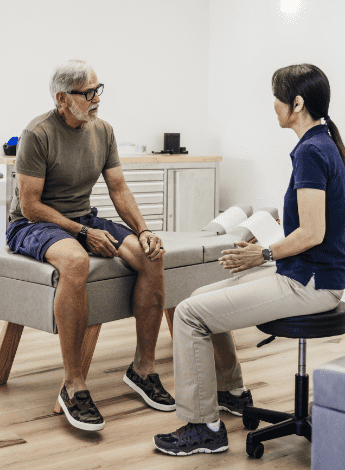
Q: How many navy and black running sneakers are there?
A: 2